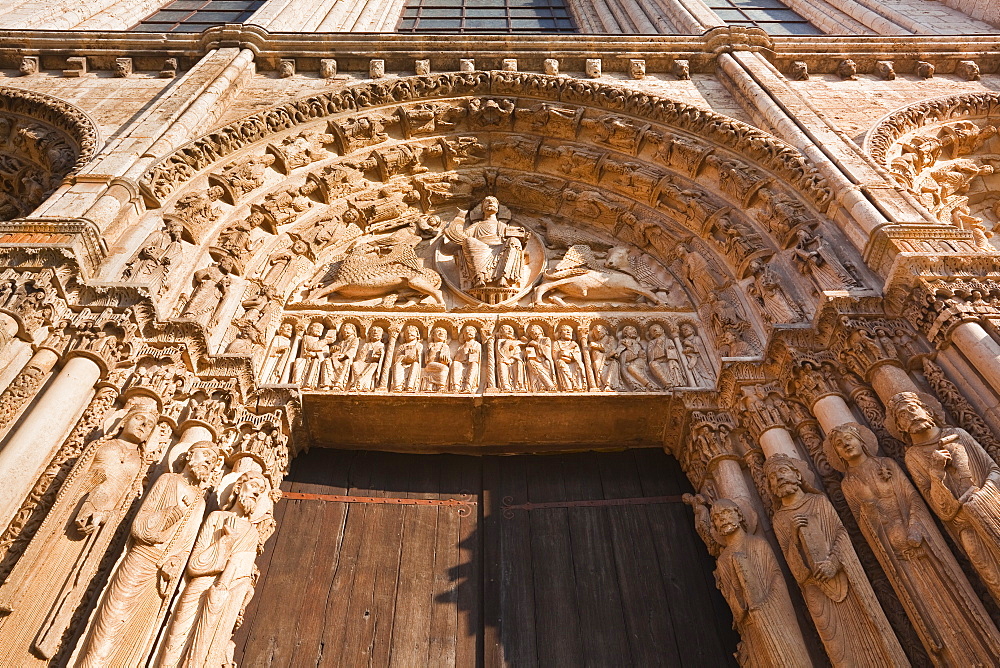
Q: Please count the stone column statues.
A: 7